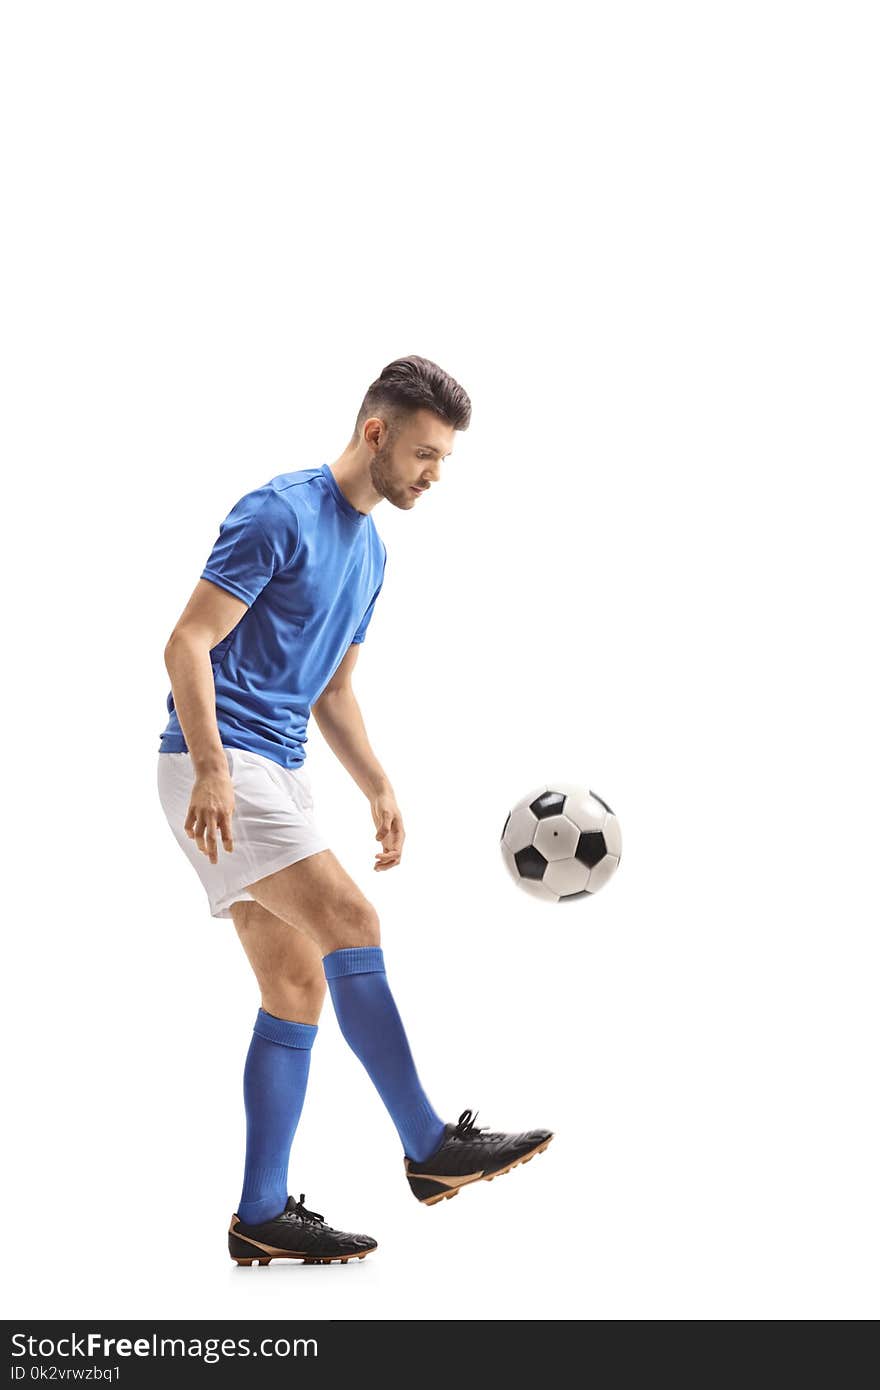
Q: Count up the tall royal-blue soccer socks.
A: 2